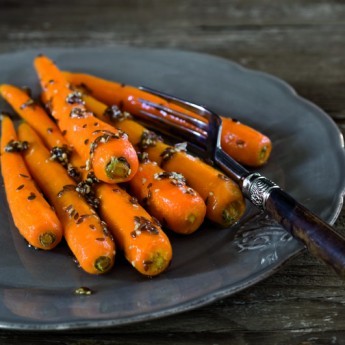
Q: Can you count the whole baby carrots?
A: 7